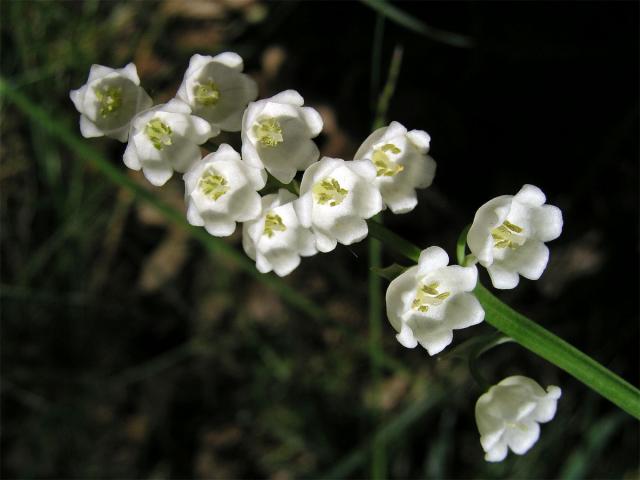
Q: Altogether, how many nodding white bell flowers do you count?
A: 11